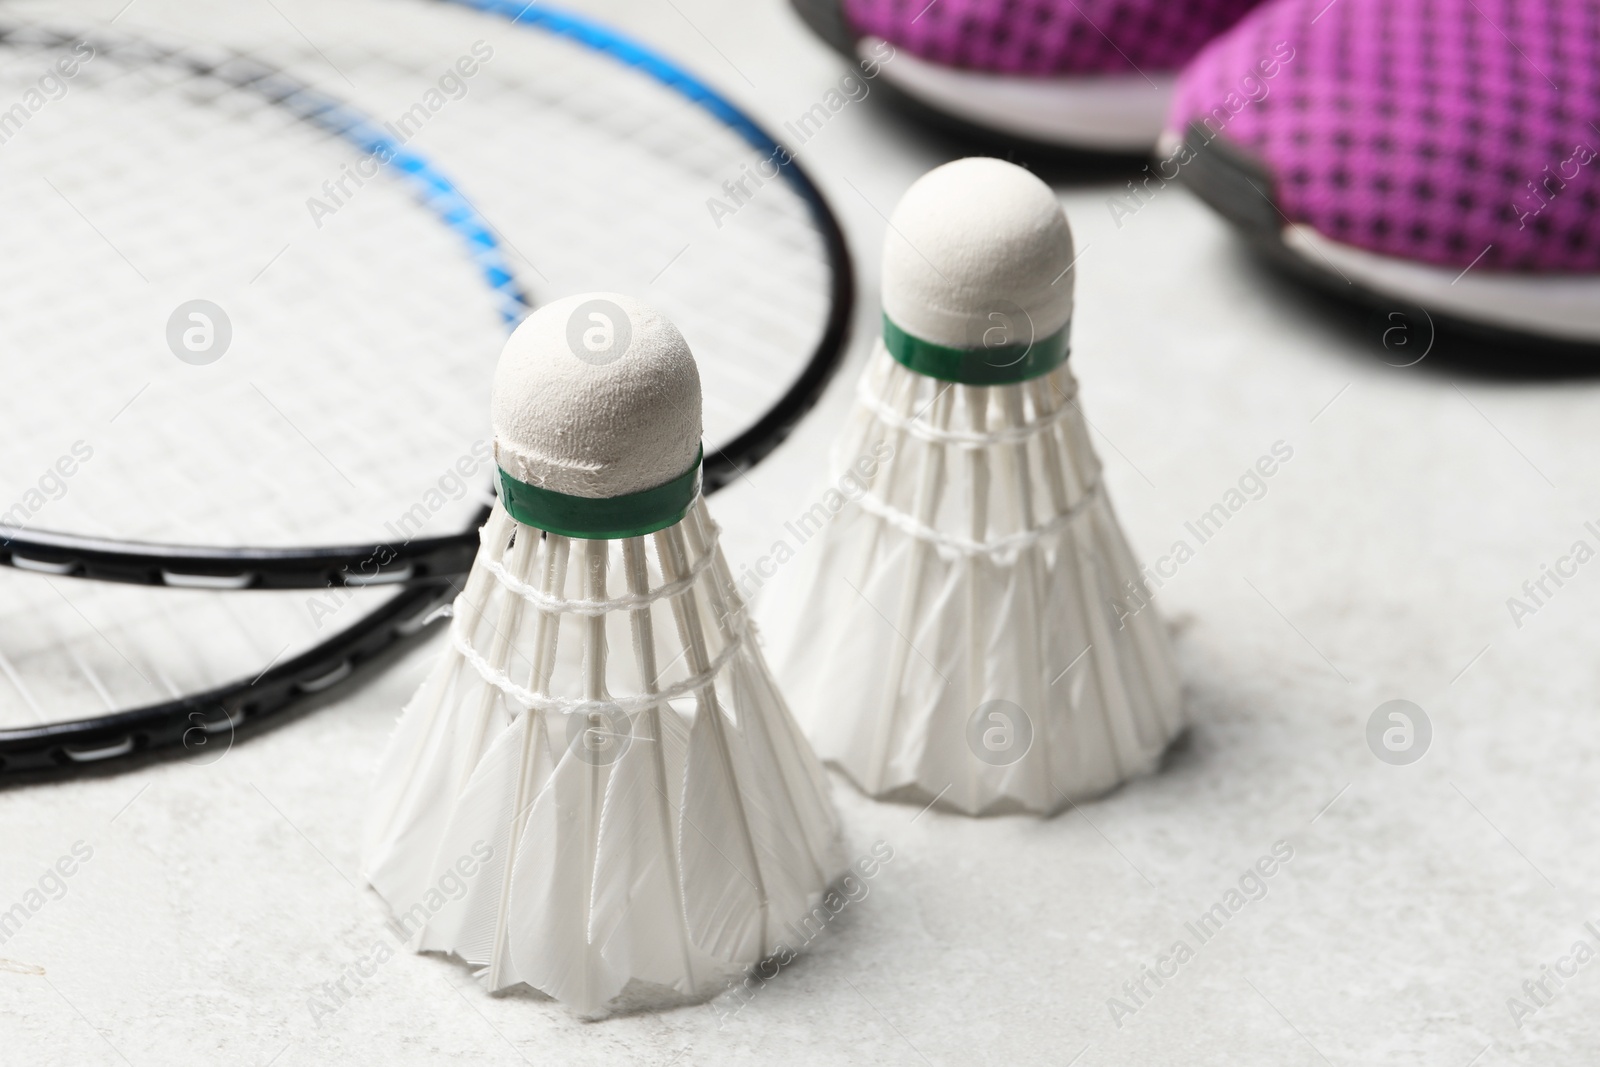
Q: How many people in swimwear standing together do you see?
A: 0